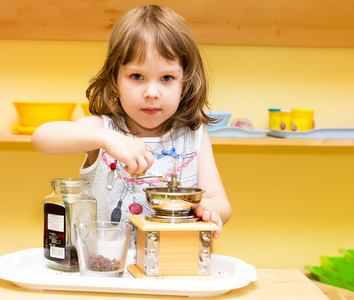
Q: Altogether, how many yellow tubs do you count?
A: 3